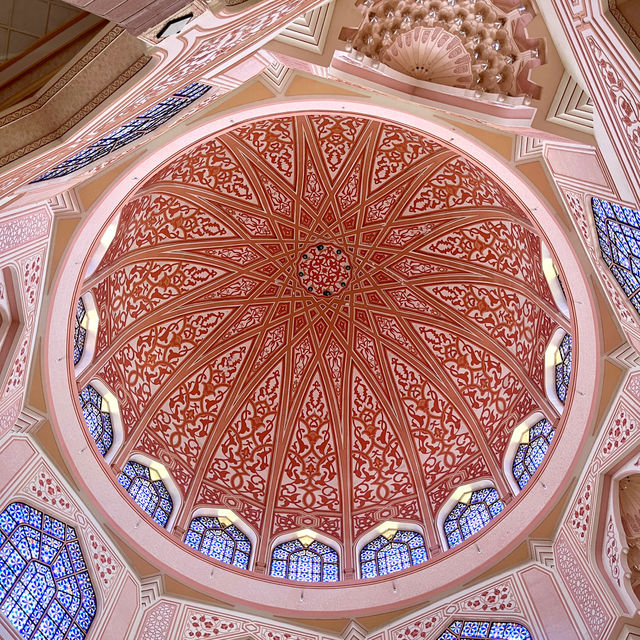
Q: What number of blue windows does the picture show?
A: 13